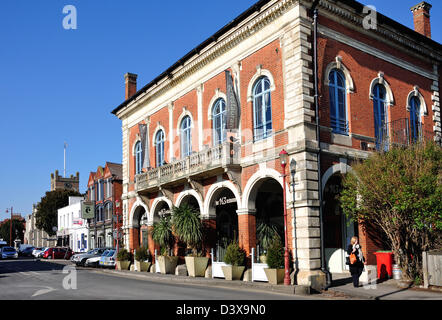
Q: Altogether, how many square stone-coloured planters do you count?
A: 6